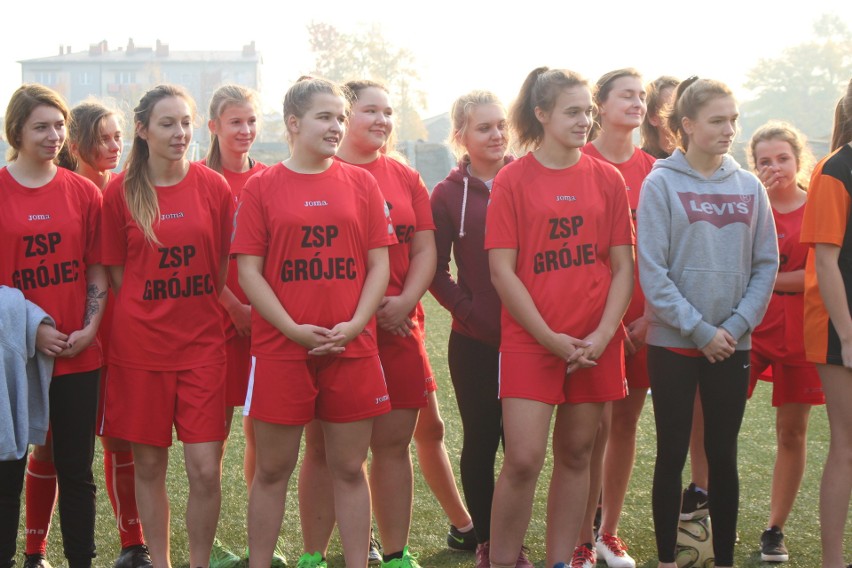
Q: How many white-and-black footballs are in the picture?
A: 1